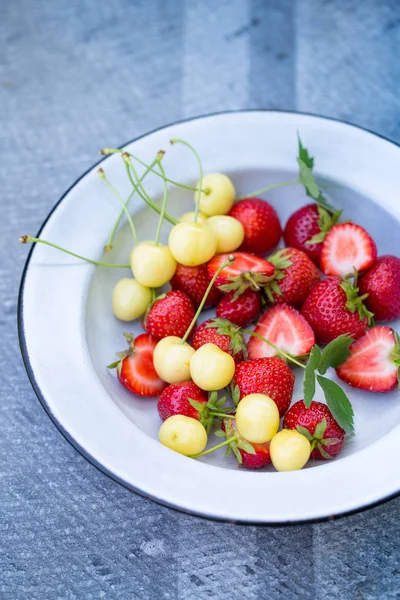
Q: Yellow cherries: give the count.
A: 11